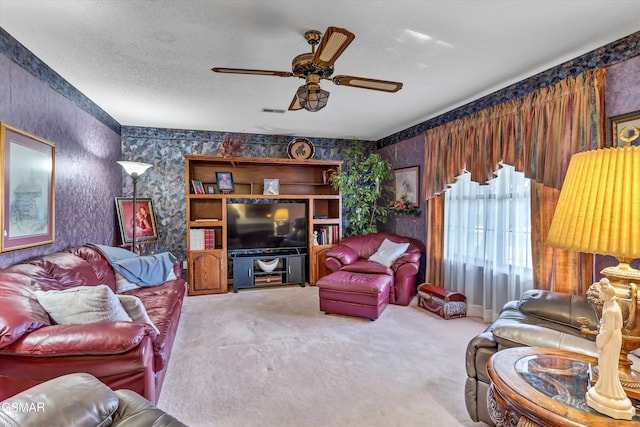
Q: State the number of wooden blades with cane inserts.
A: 4